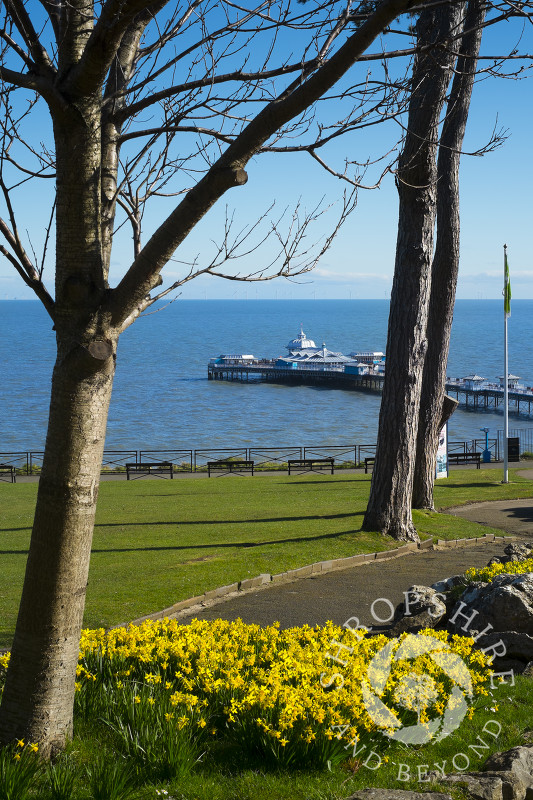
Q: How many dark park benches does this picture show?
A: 6